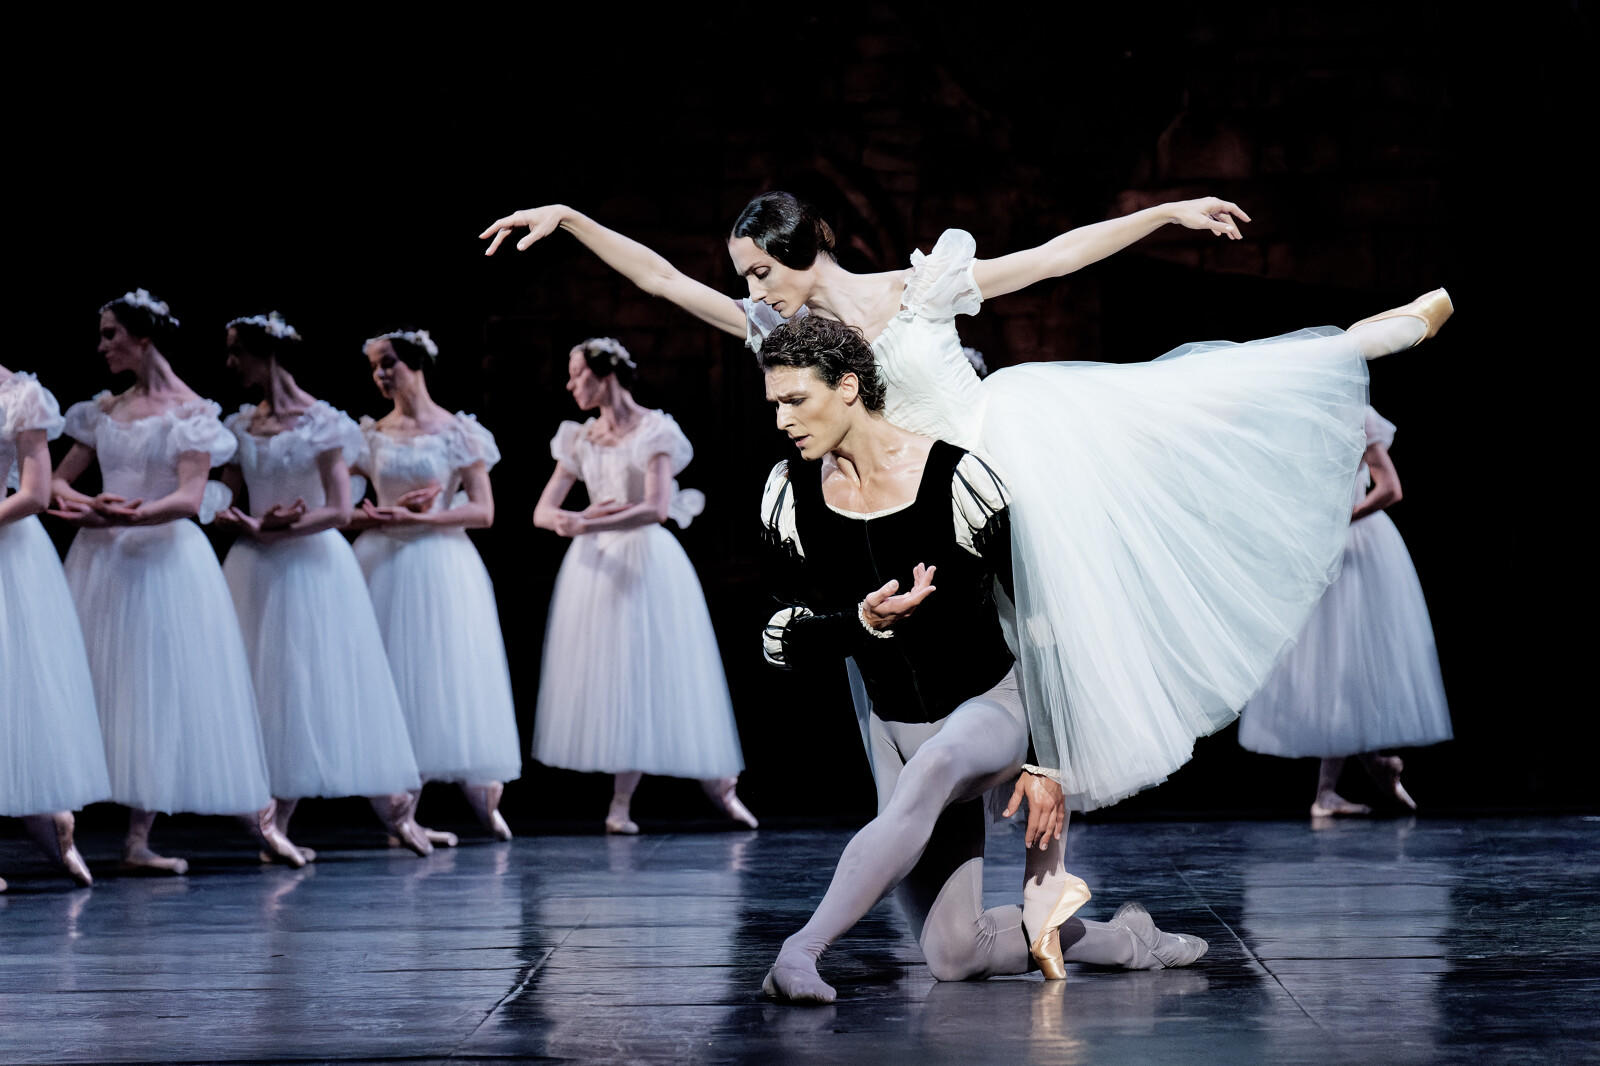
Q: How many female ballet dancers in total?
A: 7